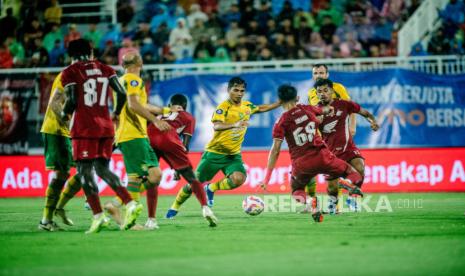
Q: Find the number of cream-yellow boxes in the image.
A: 0